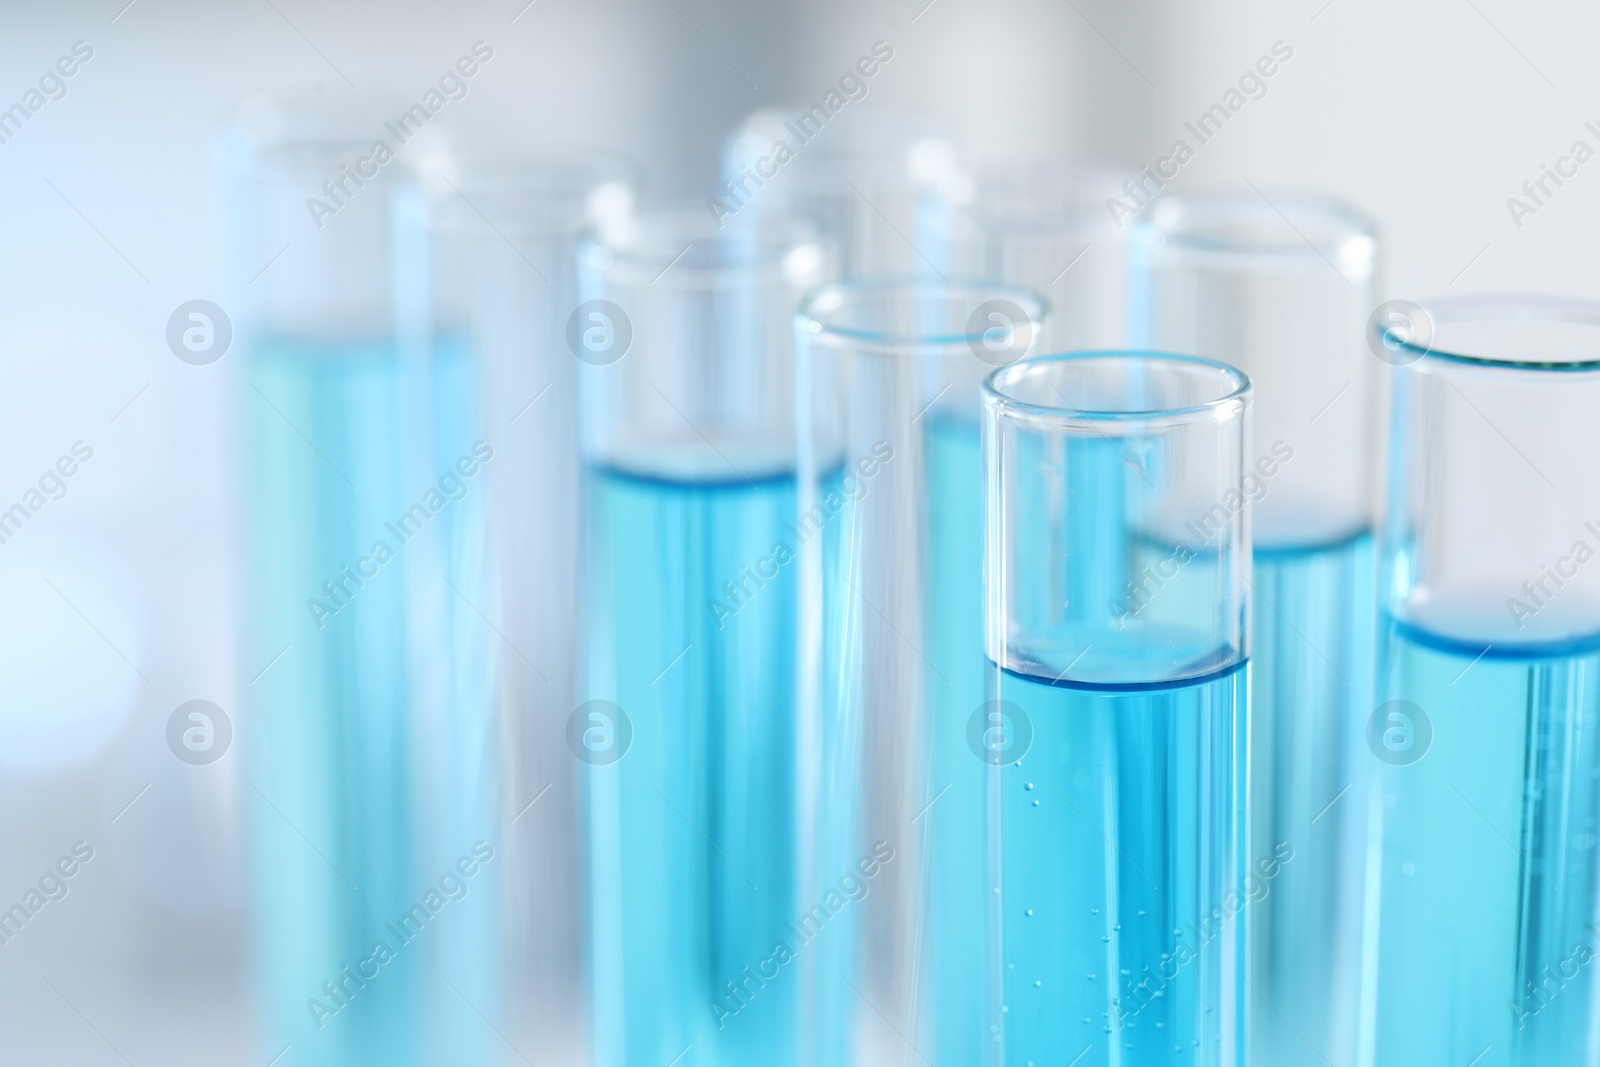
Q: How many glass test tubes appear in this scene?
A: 9